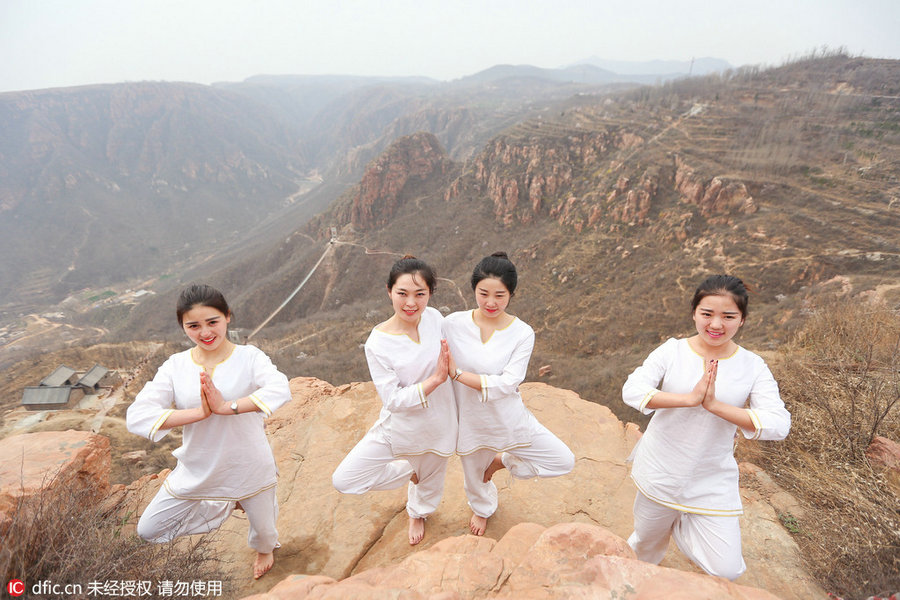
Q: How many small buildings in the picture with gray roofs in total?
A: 3